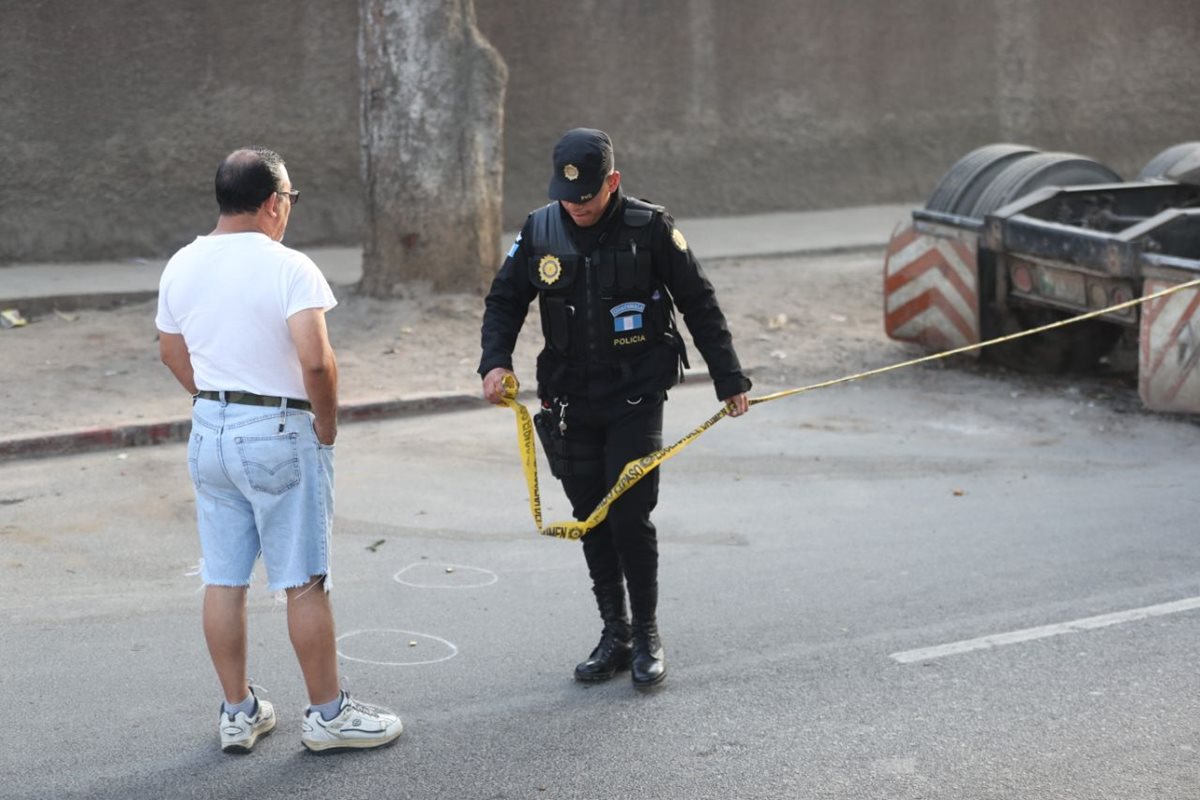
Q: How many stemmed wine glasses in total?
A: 0